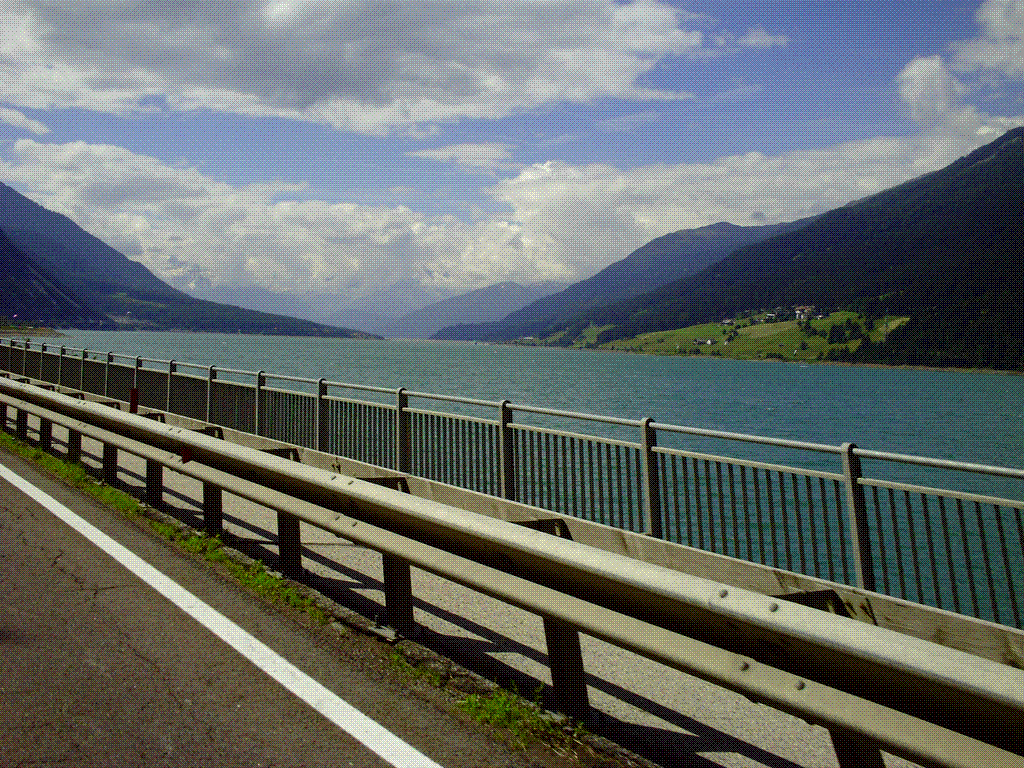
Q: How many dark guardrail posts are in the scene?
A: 11